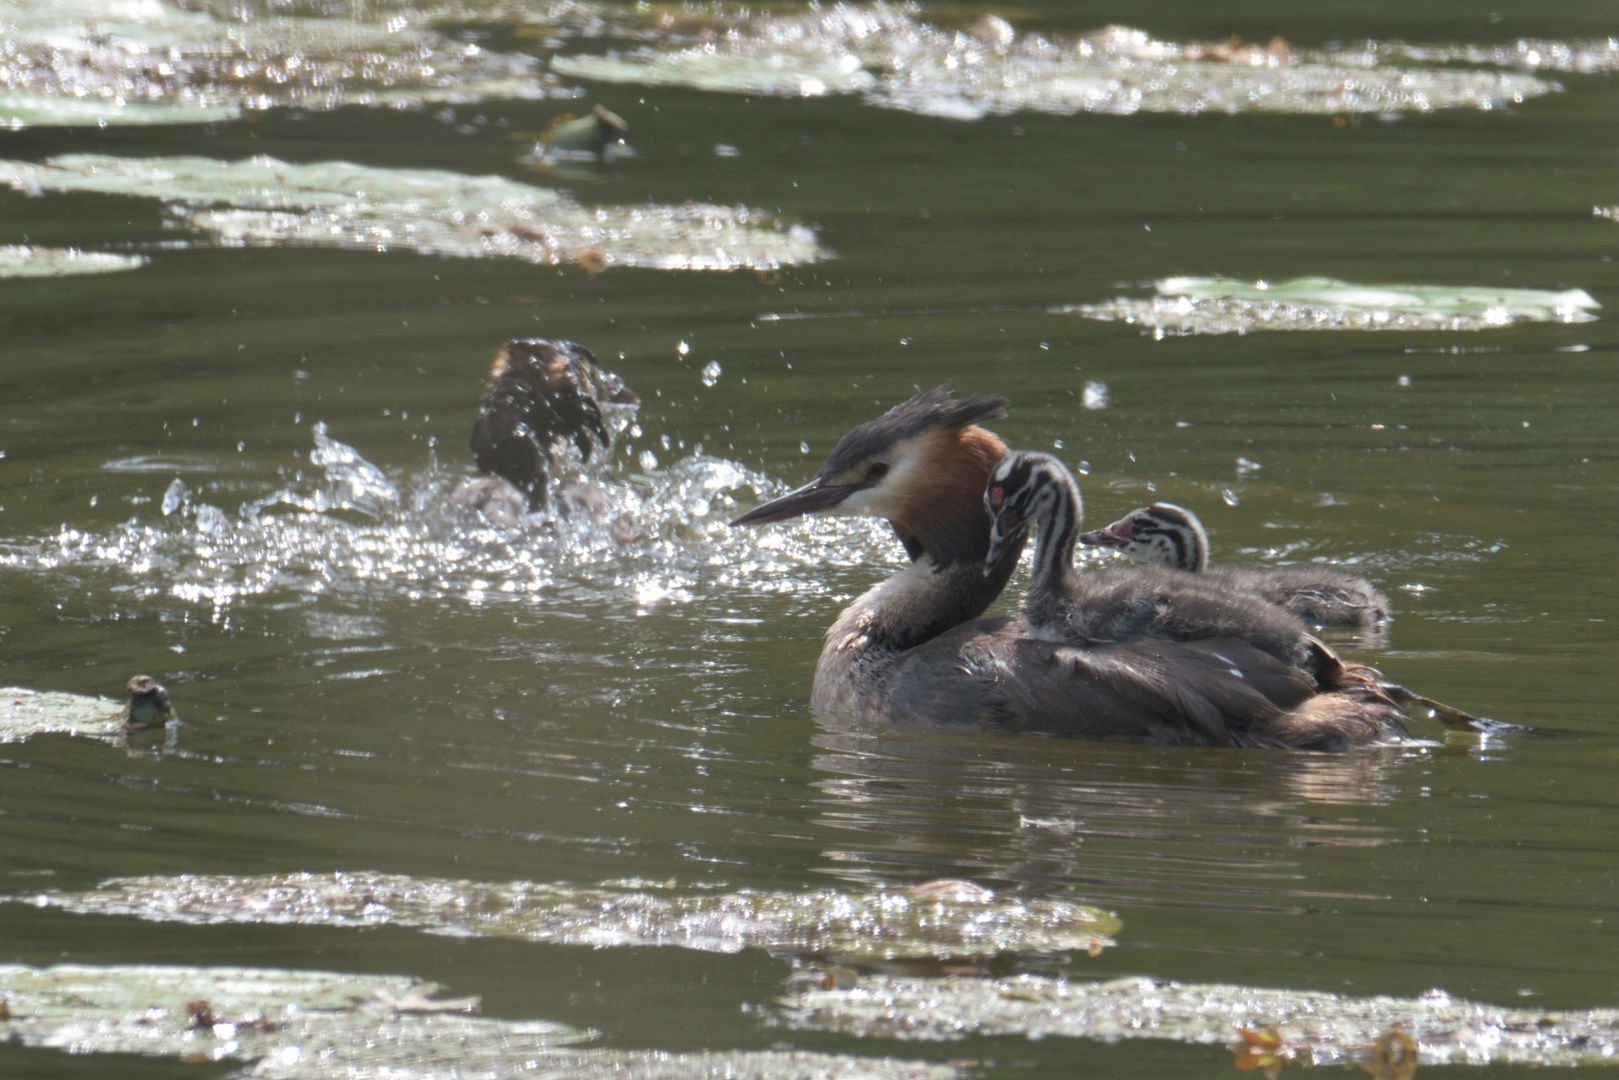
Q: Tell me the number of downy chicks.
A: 2